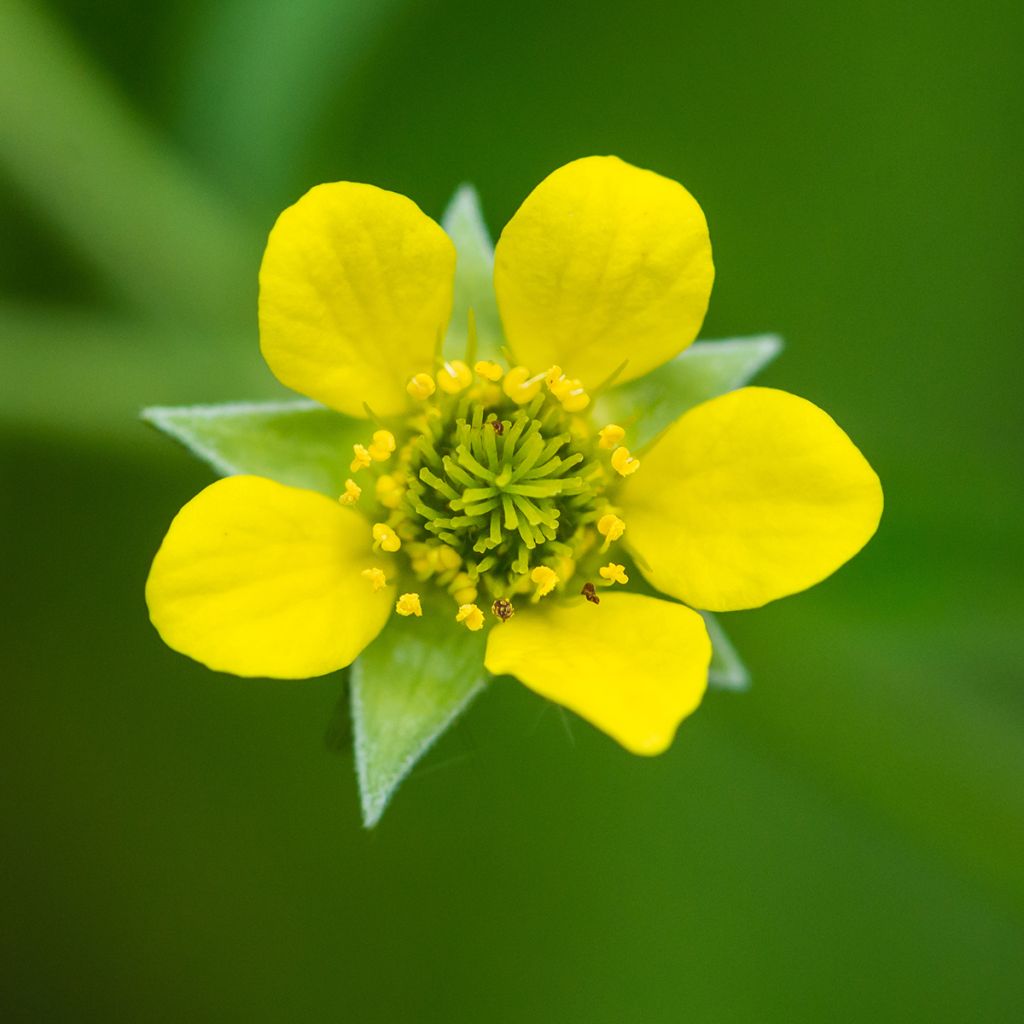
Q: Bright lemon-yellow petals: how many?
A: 5